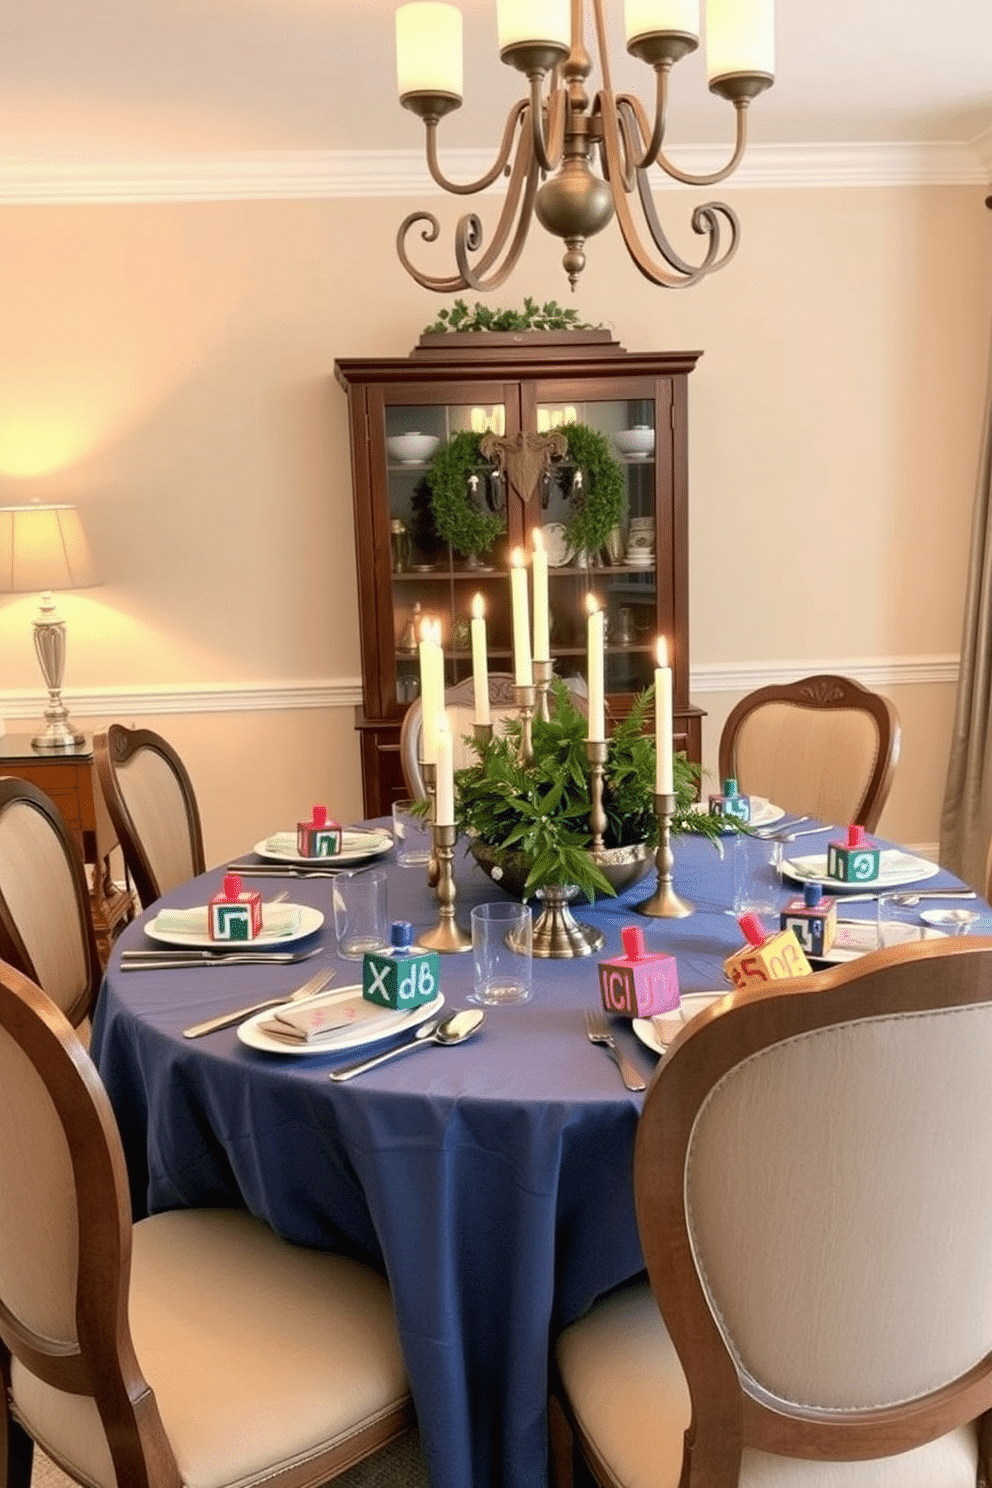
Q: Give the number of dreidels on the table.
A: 8